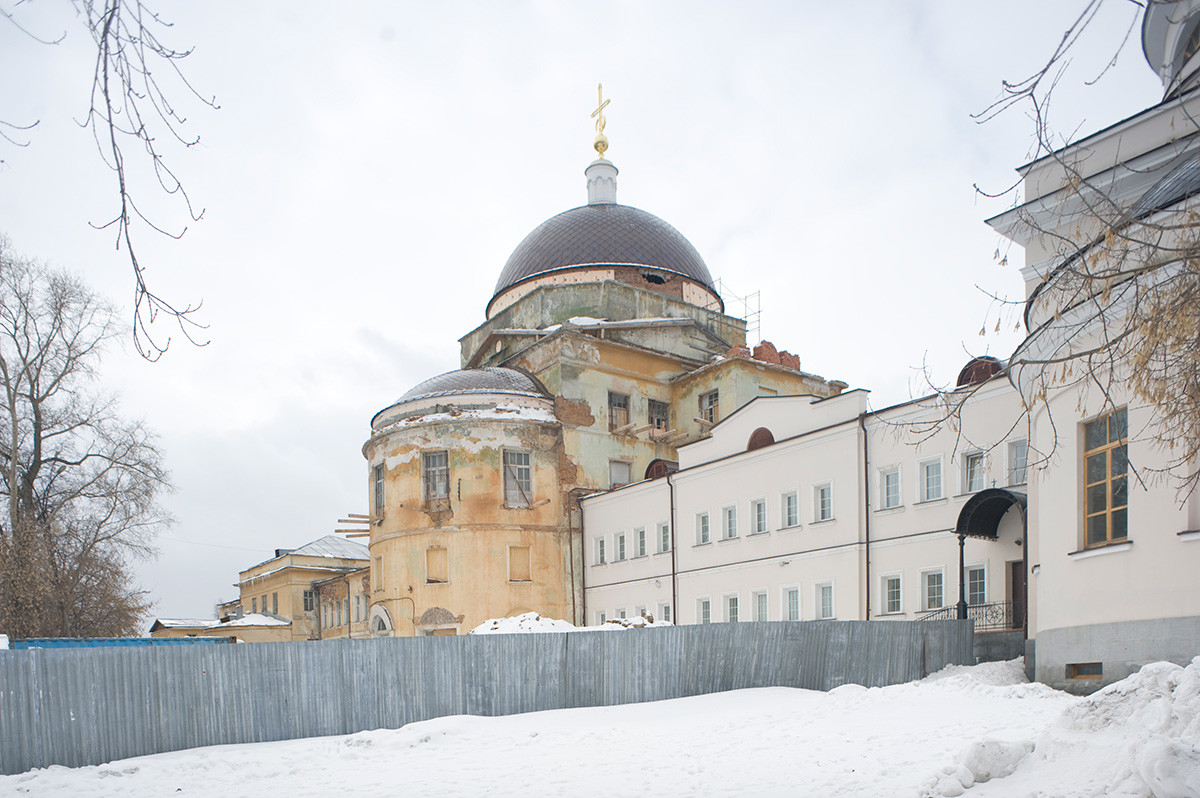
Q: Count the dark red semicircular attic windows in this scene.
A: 3